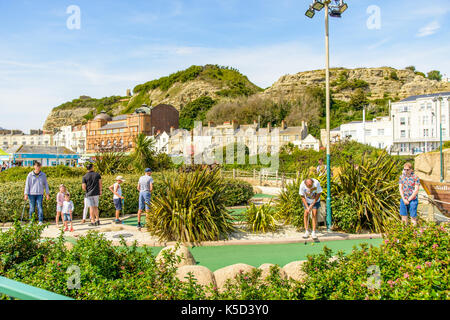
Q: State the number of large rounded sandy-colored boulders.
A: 5